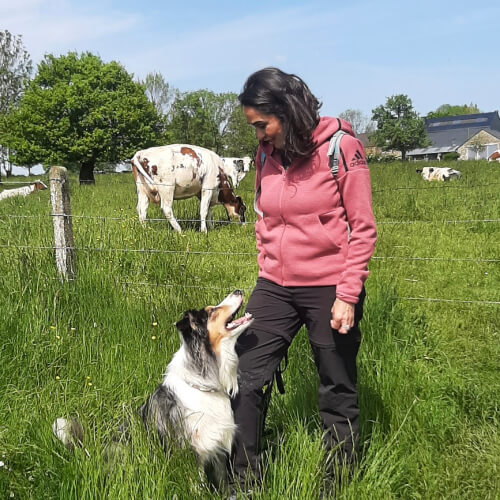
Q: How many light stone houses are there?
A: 1